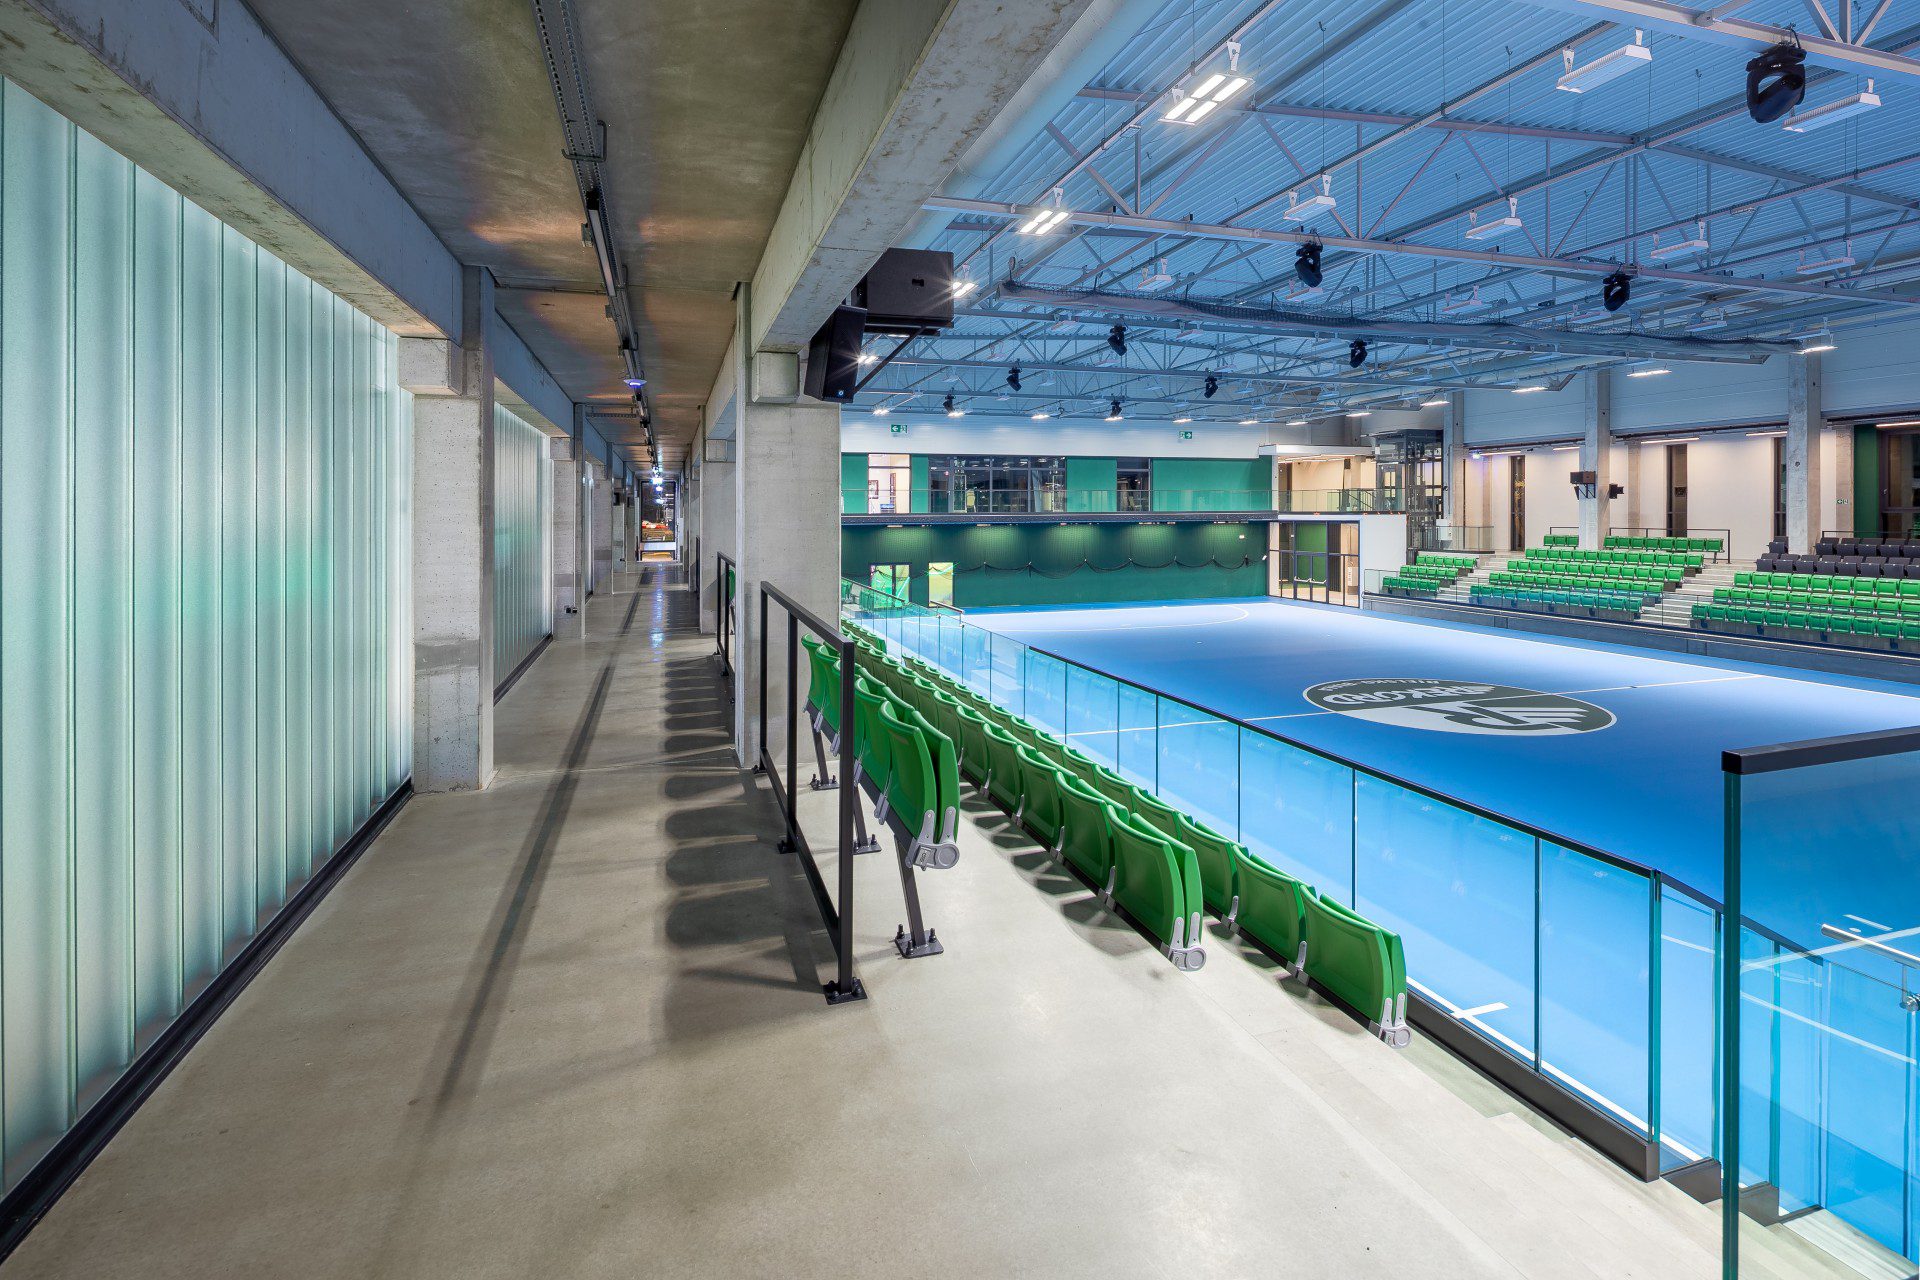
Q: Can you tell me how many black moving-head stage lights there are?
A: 9